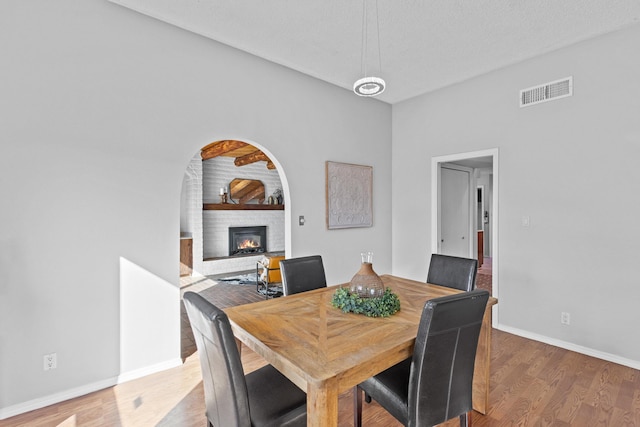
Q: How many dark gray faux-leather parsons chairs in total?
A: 4